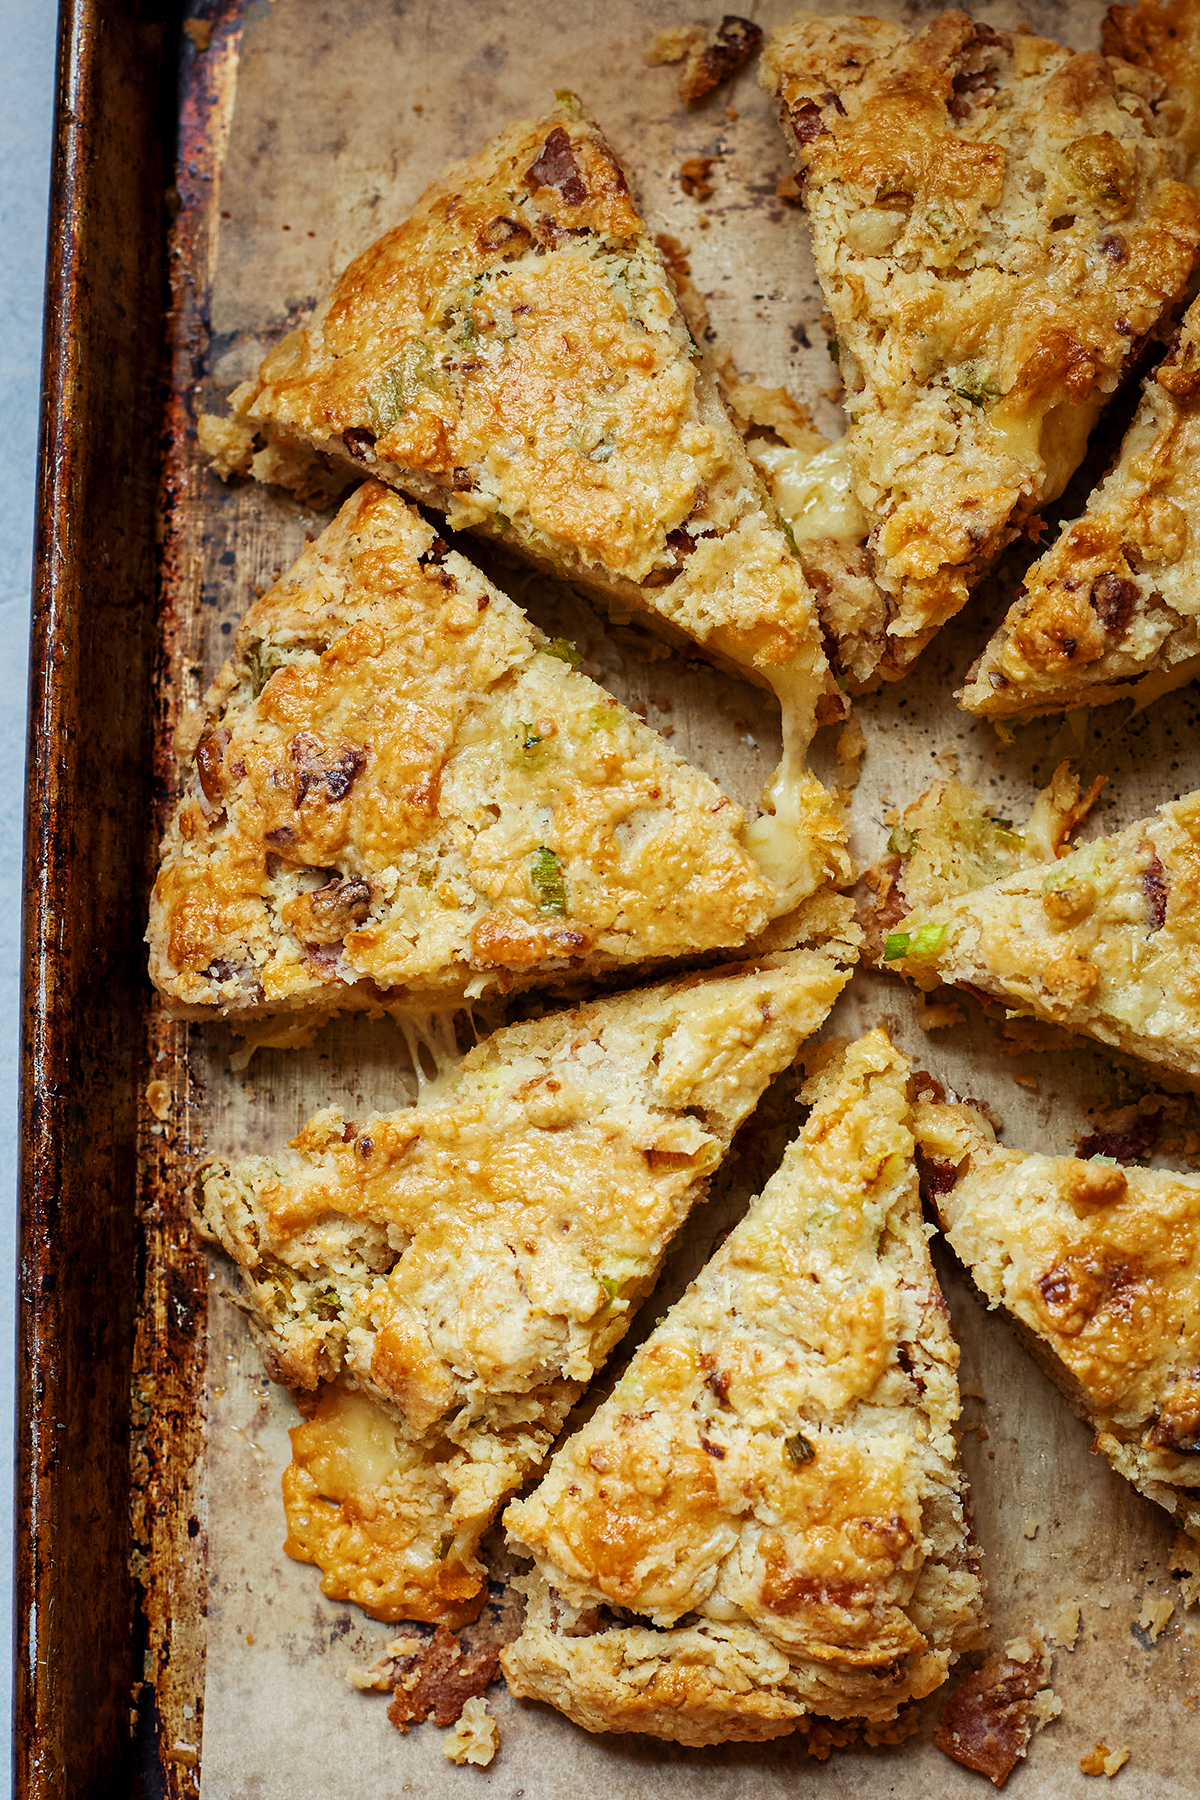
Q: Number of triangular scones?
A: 8